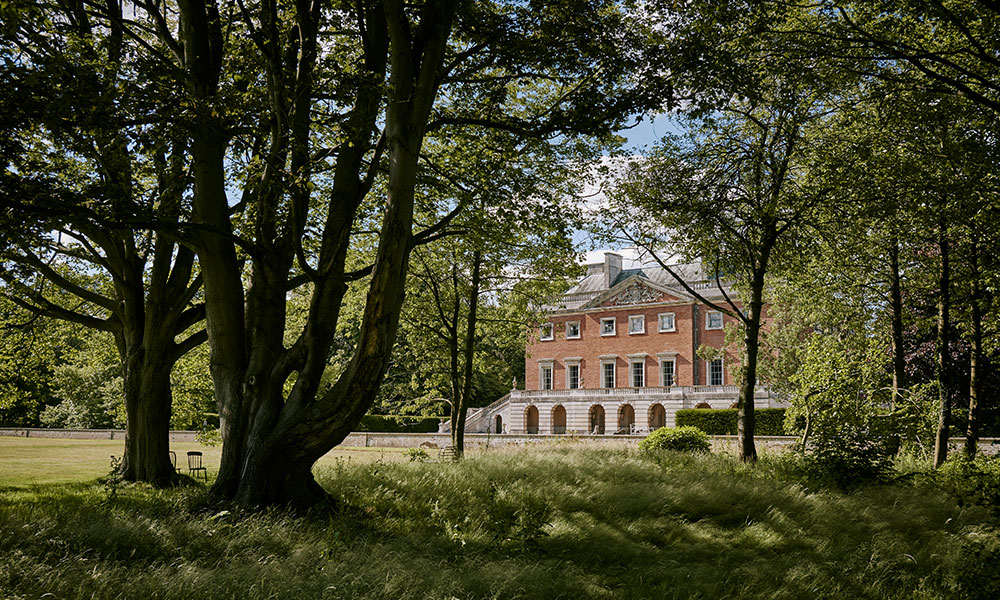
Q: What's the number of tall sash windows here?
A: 6